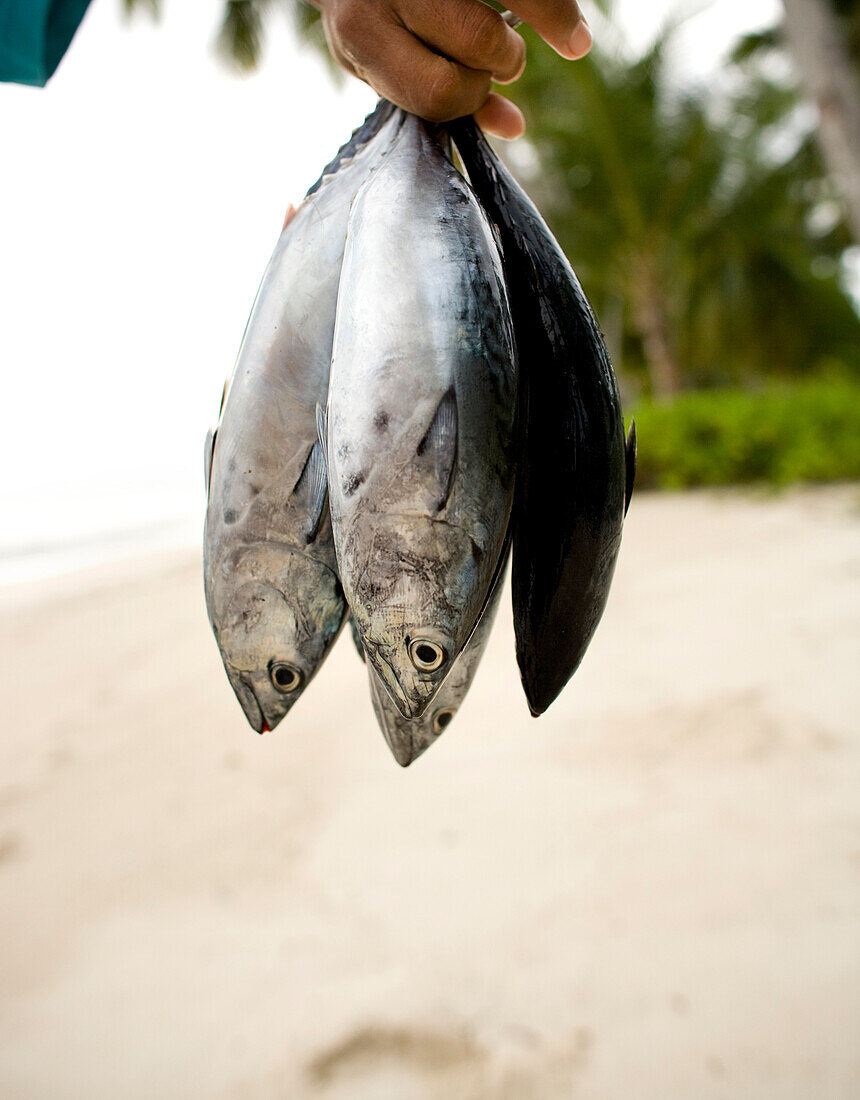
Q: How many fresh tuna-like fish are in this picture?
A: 4